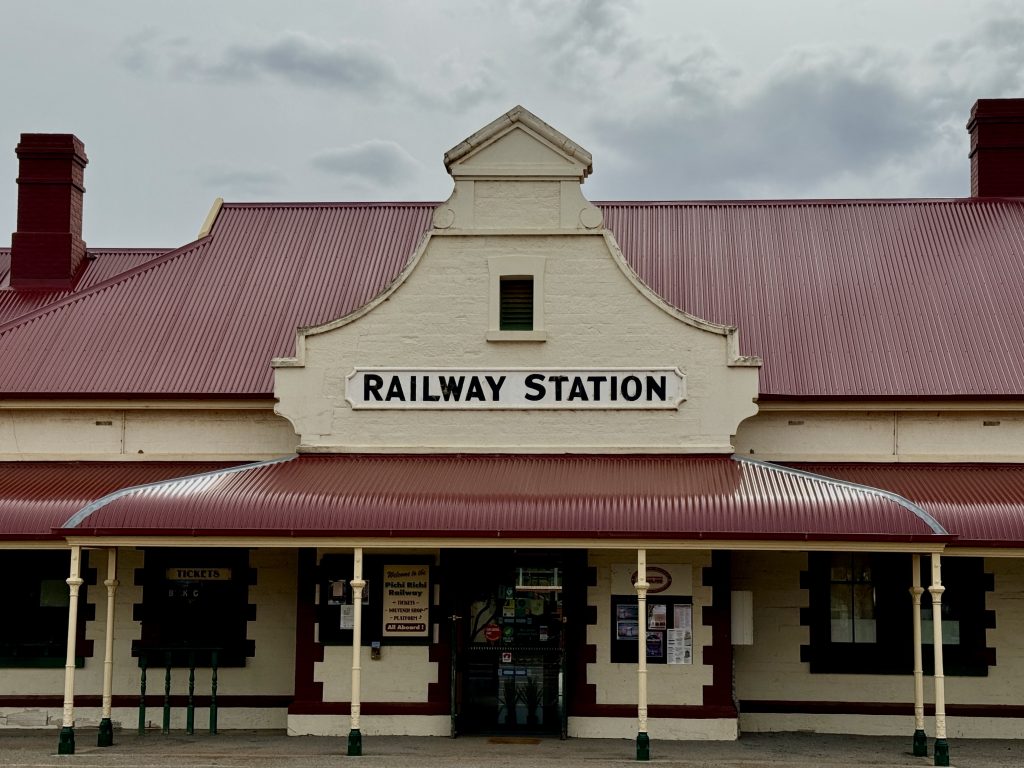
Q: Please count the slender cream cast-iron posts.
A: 6